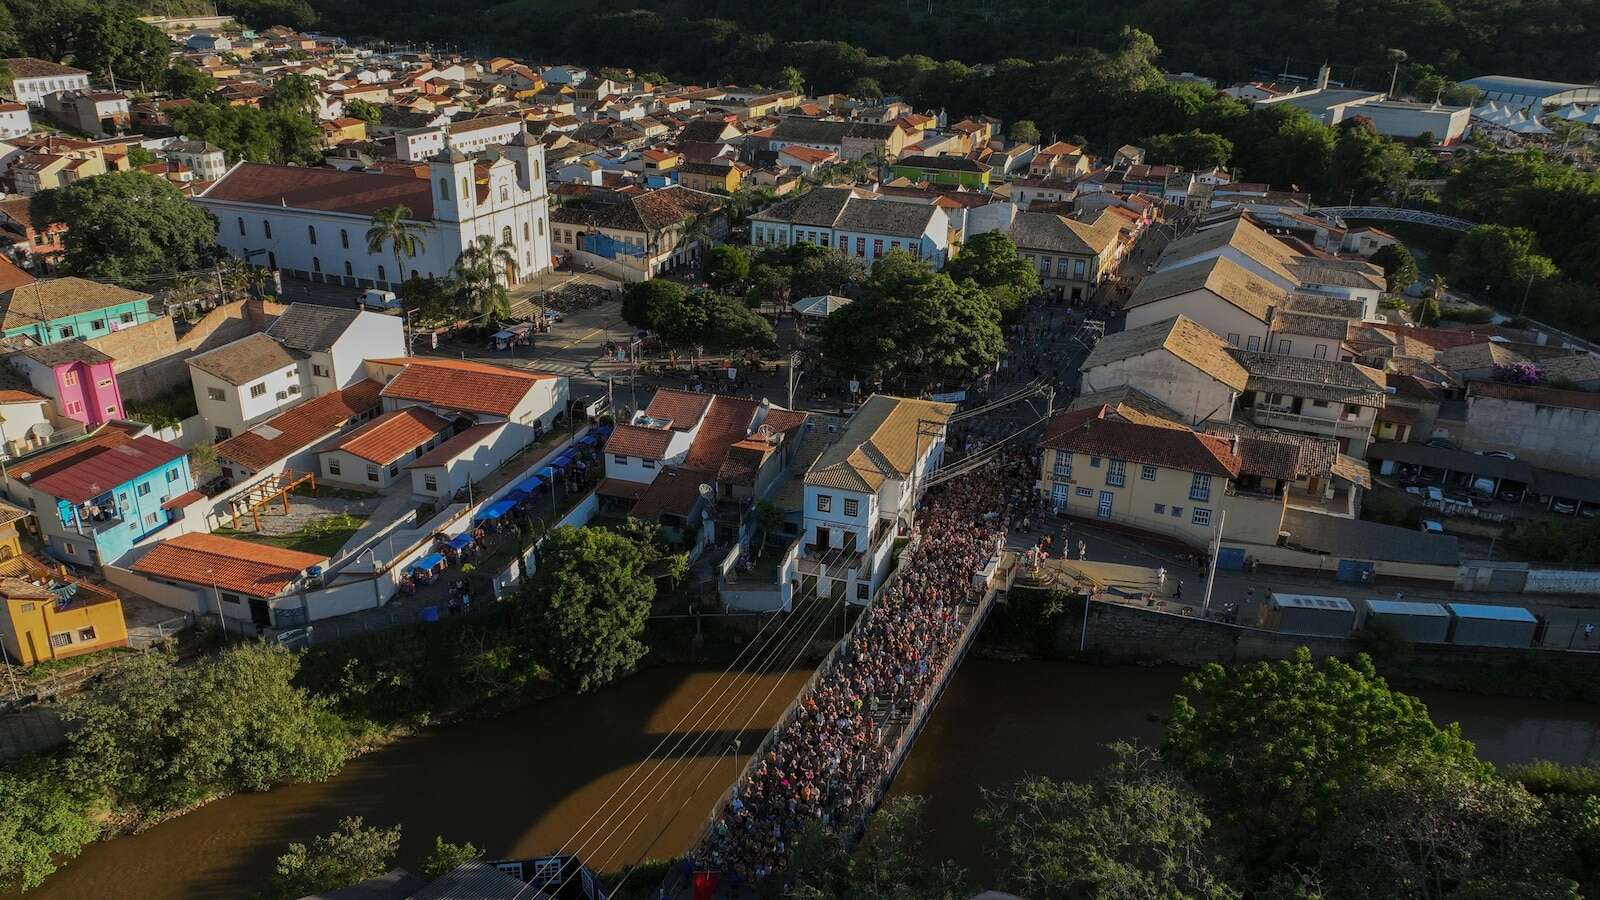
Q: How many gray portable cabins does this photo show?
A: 3